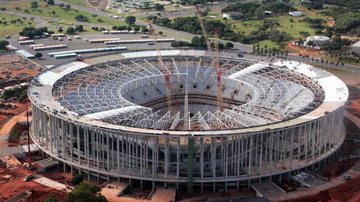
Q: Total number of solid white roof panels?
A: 2